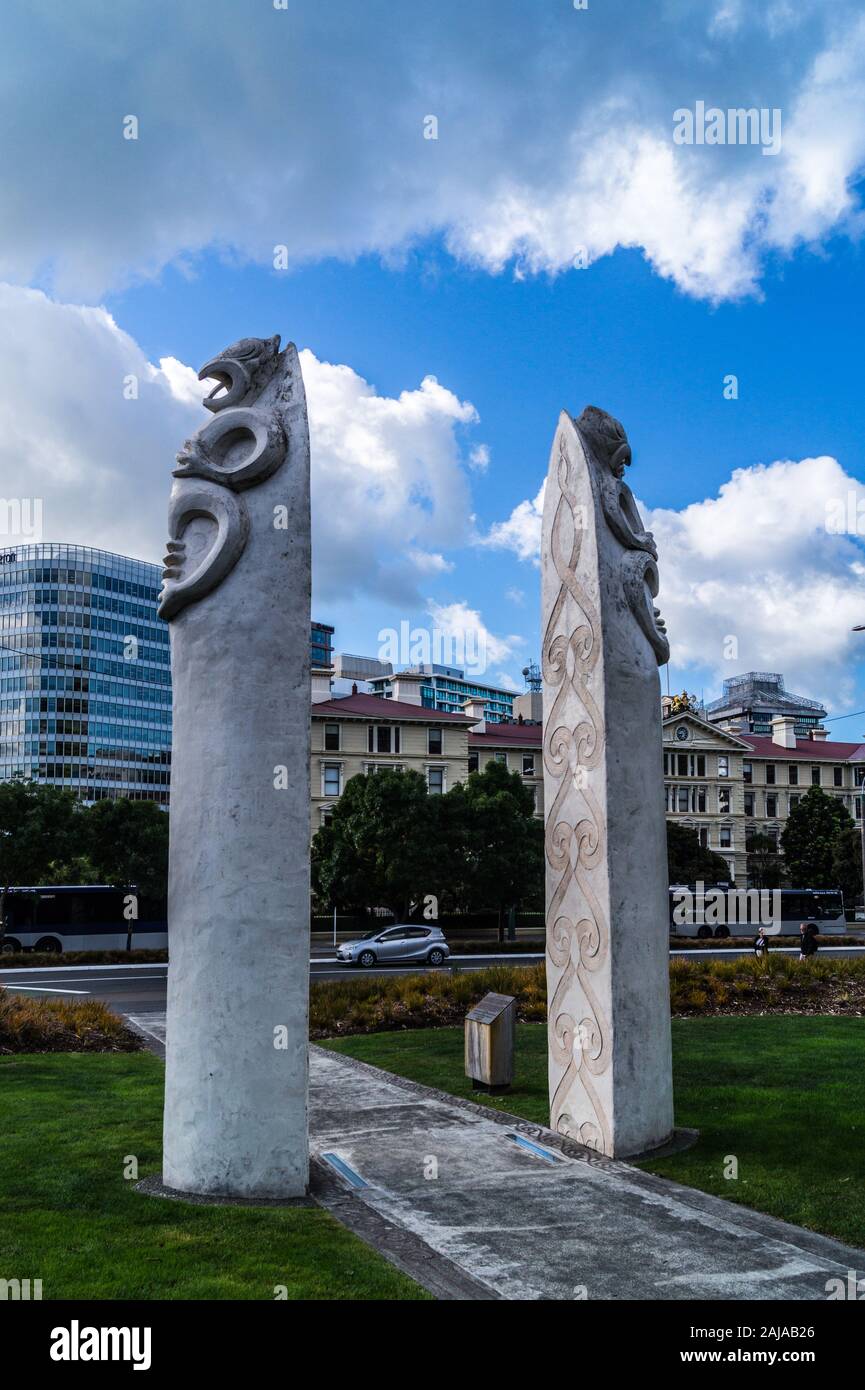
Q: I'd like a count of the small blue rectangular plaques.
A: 2